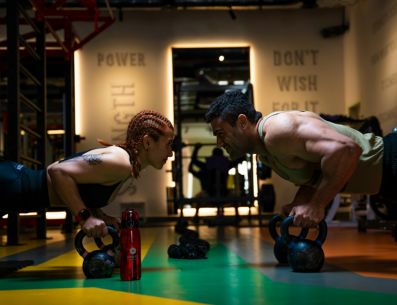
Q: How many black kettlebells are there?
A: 4